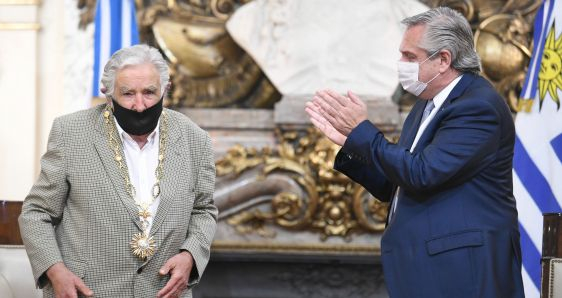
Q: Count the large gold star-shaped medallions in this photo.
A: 1